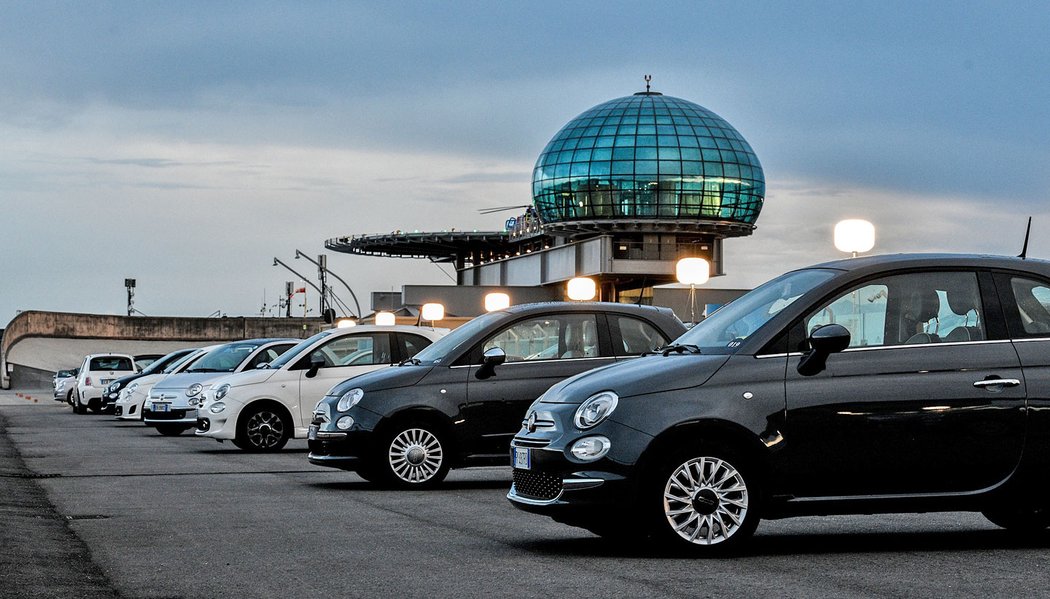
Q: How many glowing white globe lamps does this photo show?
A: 7